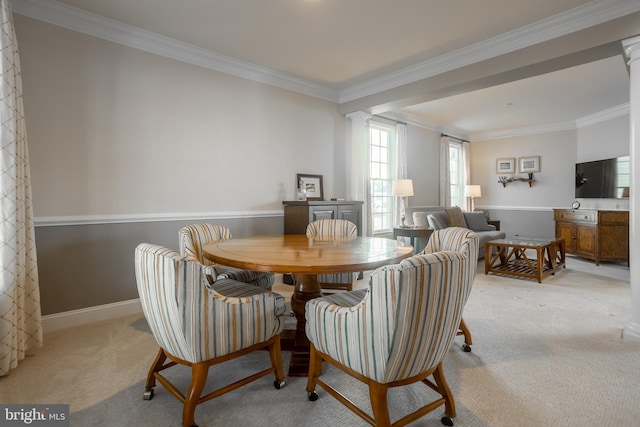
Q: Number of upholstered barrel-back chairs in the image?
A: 5